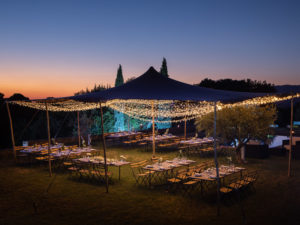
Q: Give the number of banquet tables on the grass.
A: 8